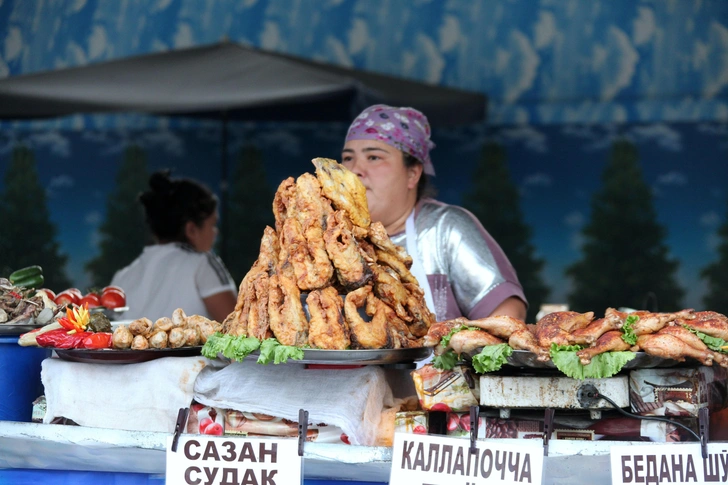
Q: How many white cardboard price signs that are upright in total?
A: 3